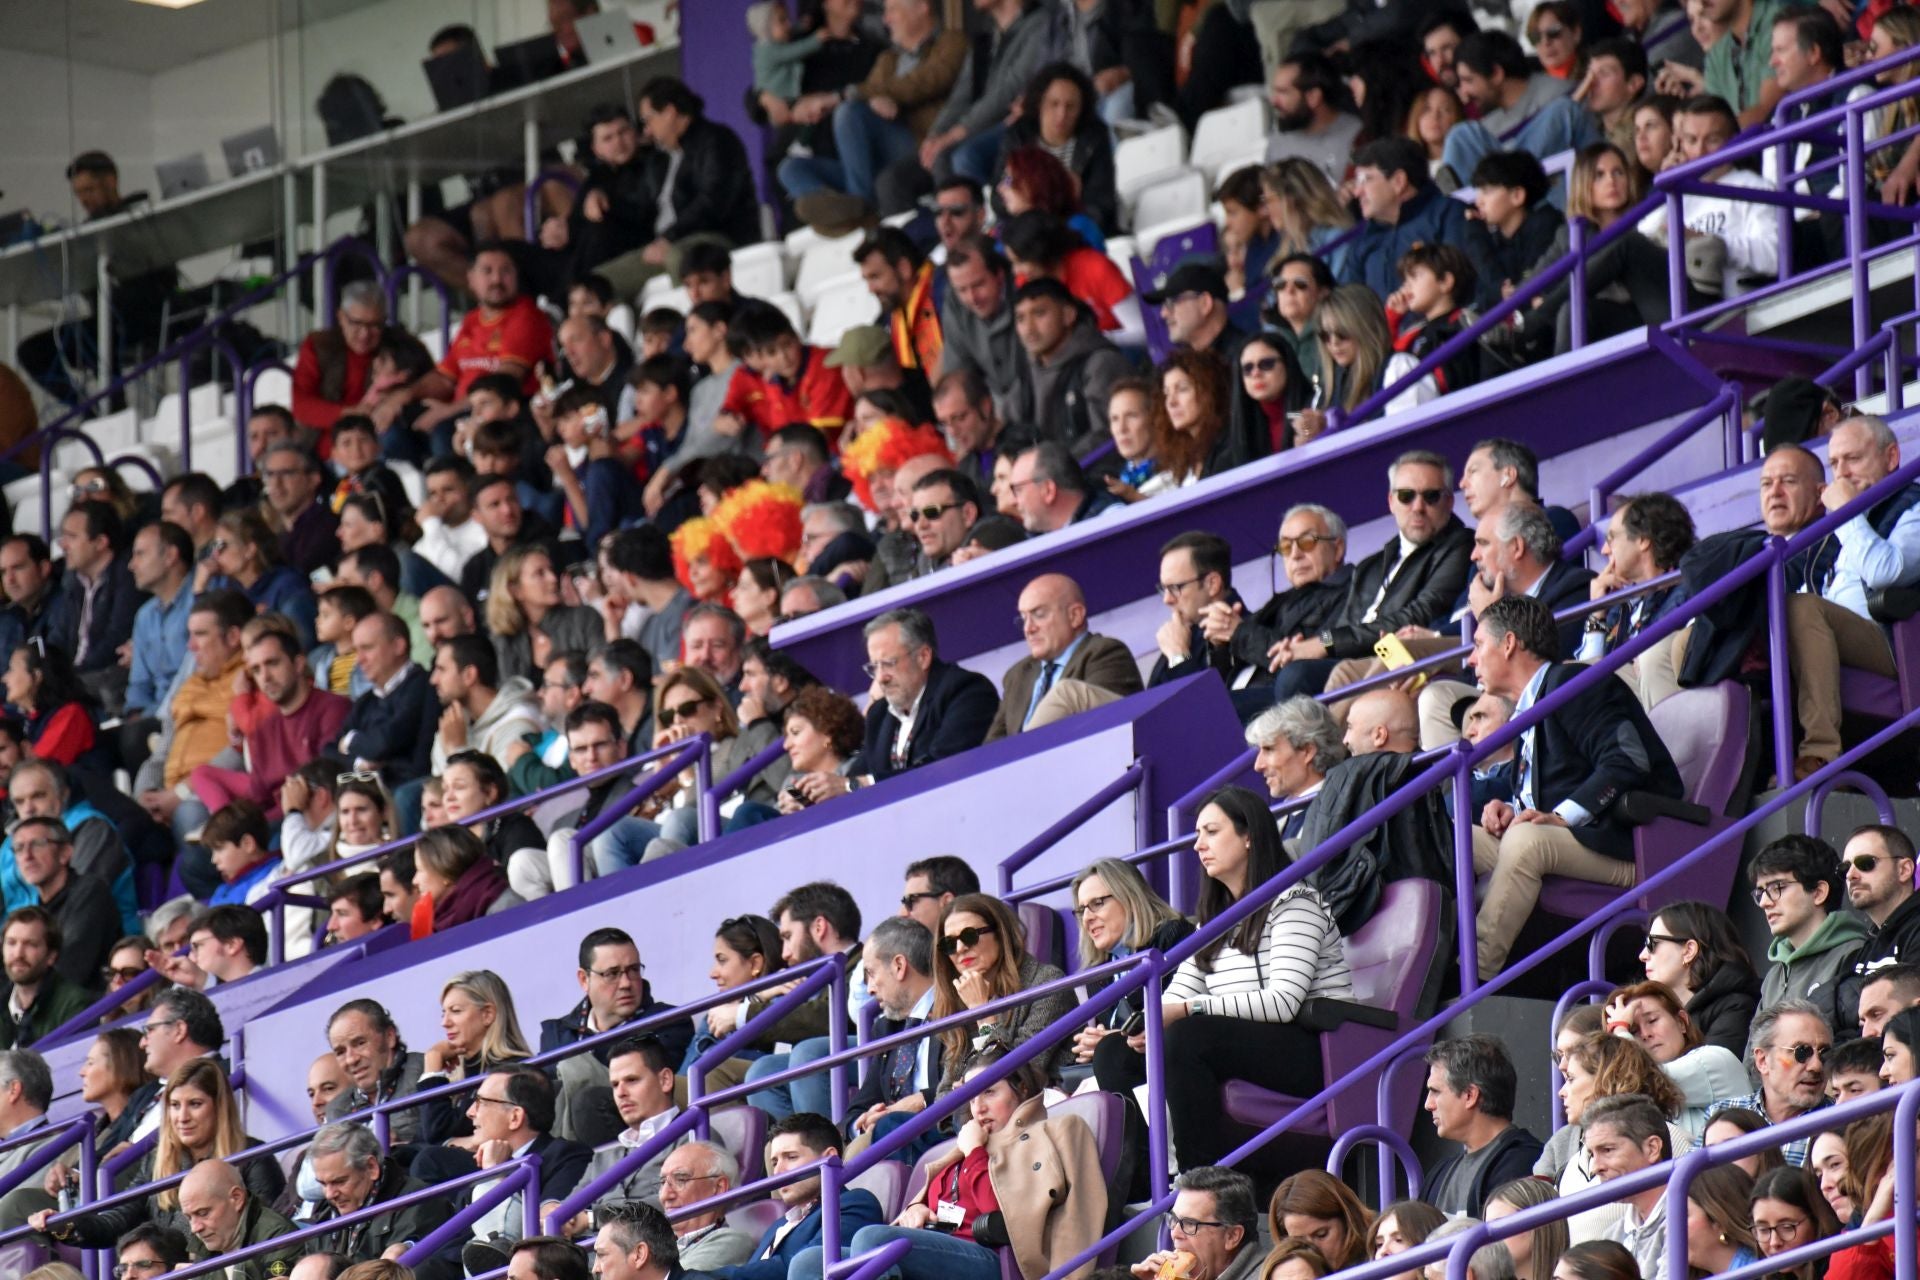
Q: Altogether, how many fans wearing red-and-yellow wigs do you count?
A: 3